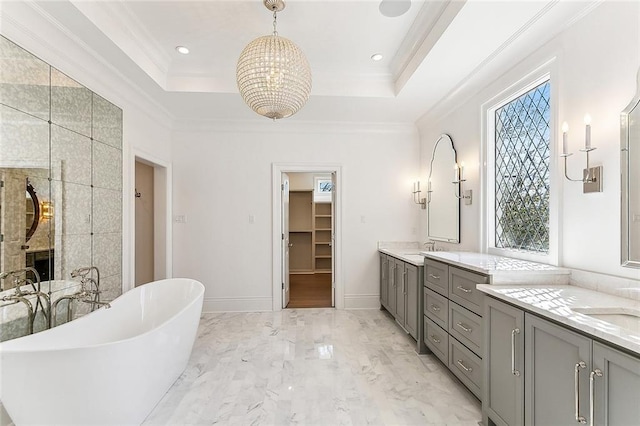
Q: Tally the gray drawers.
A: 6